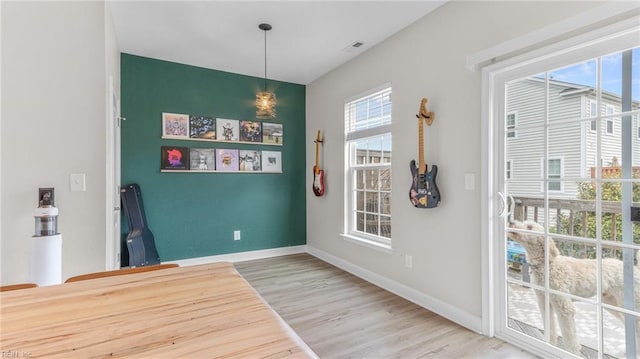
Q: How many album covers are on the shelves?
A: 10